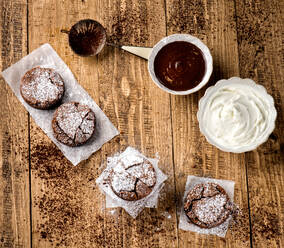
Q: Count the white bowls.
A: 2